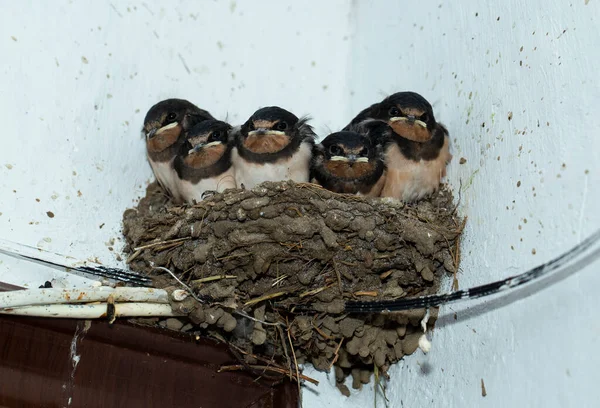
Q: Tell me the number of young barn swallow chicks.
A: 5